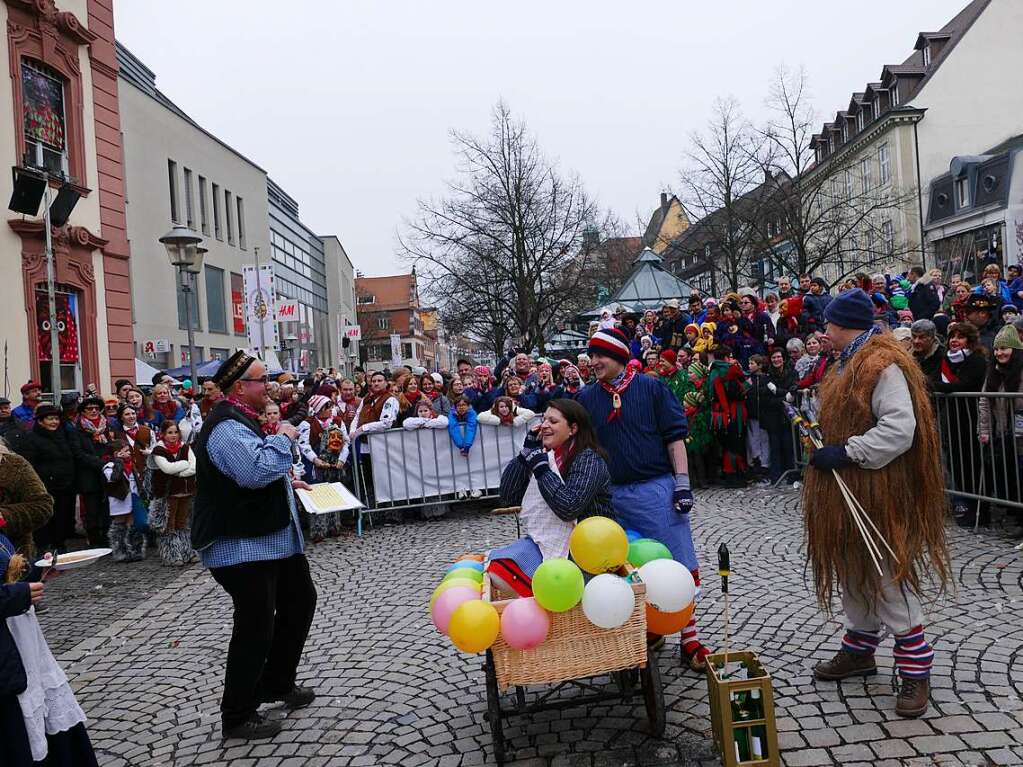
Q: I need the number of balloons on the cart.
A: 14